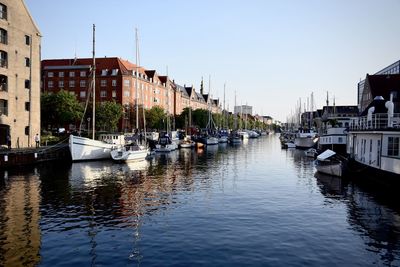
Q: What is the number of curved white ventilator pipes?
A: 2